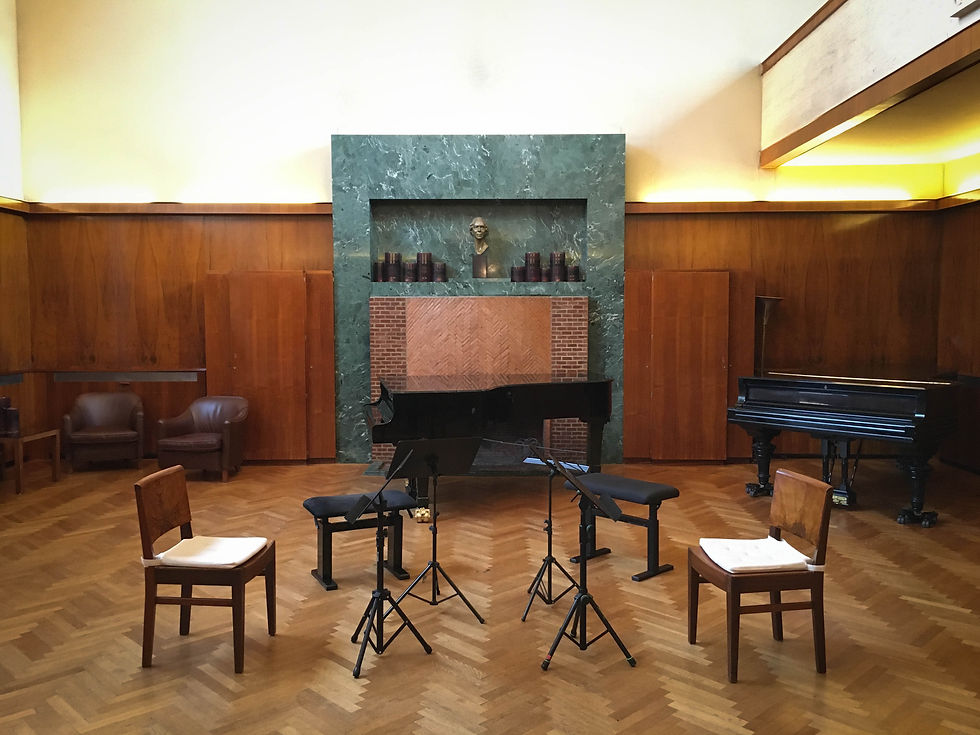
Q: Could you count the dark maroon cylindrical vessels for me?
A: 10